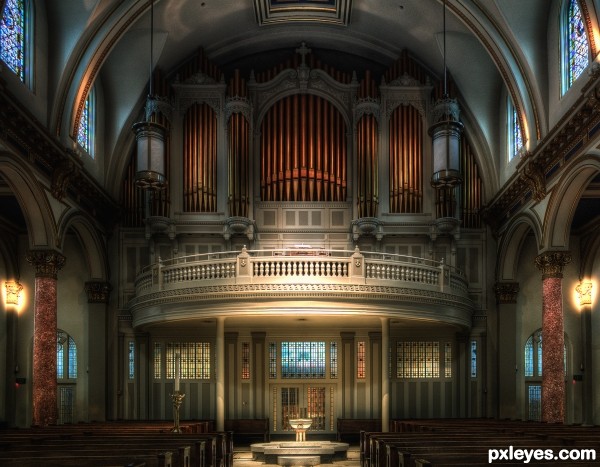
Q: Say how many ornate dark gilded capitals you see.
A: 4